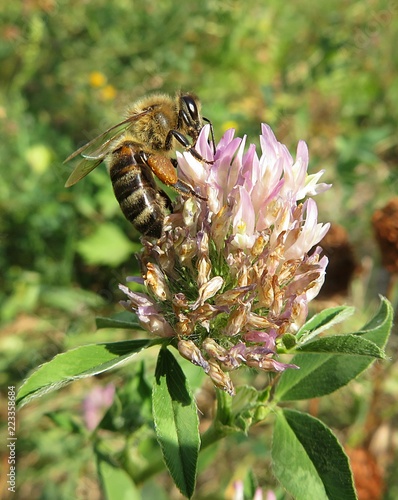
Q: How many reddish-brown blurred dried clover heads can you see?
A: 3